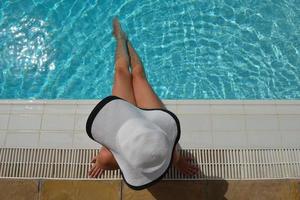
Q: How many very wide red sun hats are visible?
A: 0